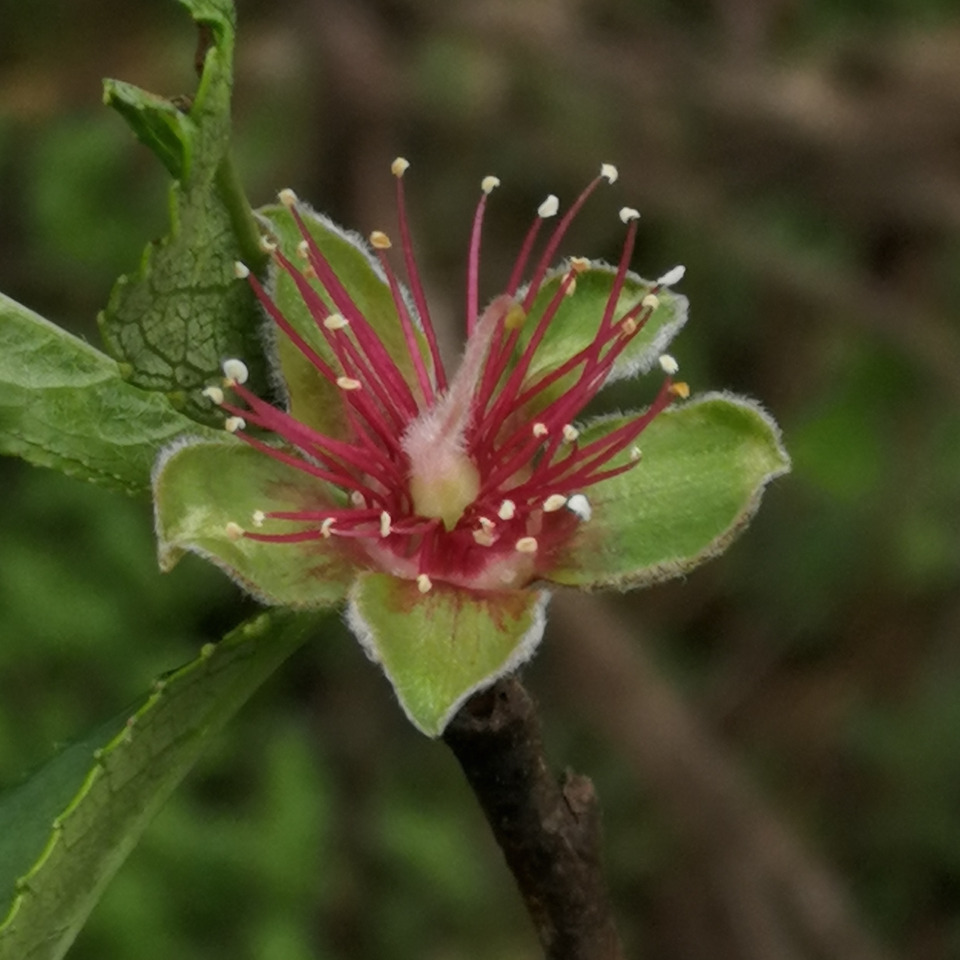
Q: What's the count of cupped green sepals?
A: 5